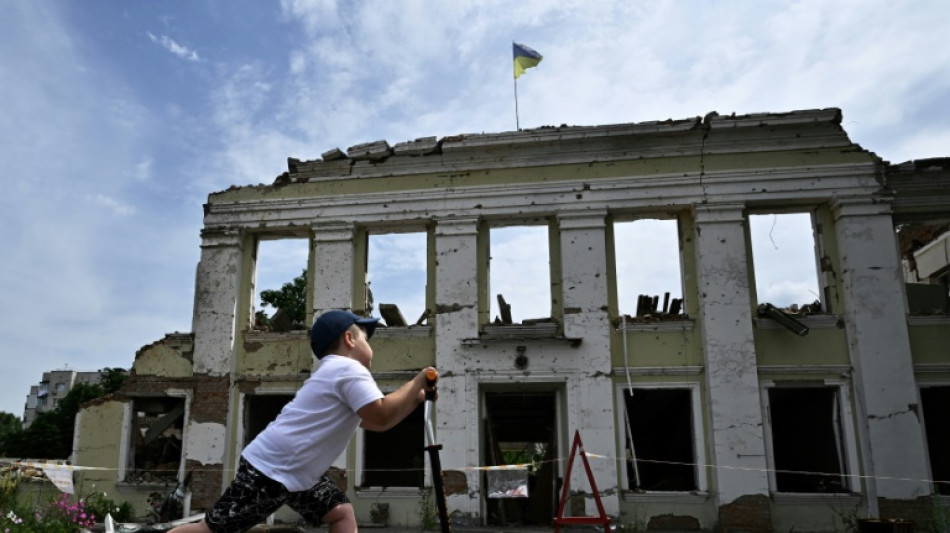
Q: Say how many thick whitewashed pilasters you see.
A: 6